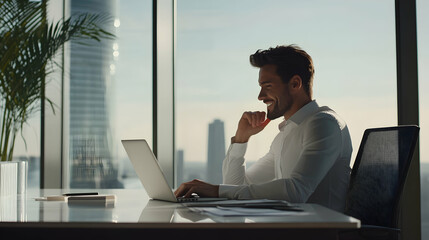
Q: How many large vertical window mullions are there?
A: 3